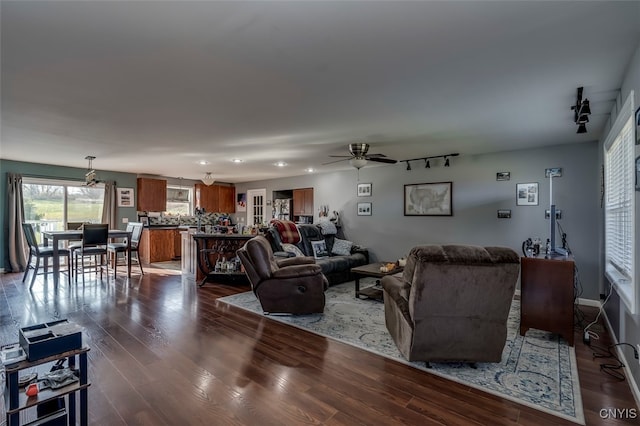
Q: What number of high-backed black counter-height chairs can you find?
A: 4